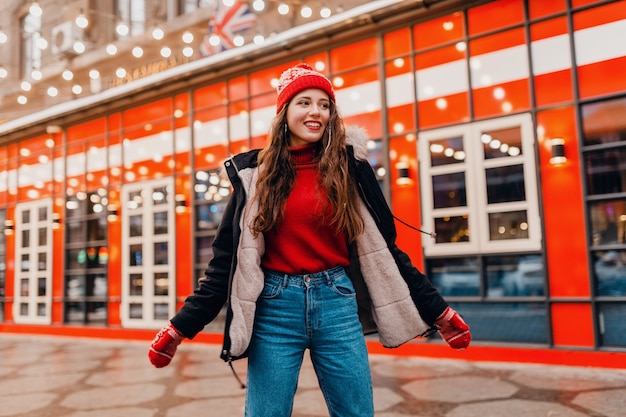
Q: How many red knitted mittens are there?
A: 2